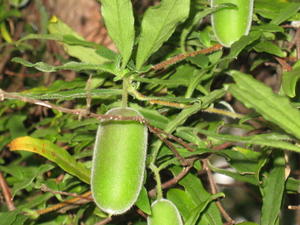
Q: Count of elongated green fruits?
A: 3